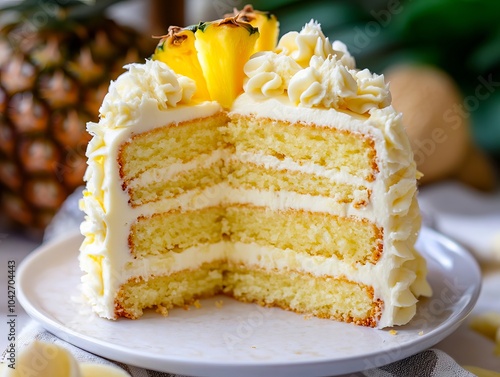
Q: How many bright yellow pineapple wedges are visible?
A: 3